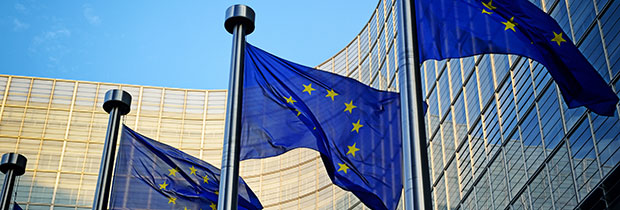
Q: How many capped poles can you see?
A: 3